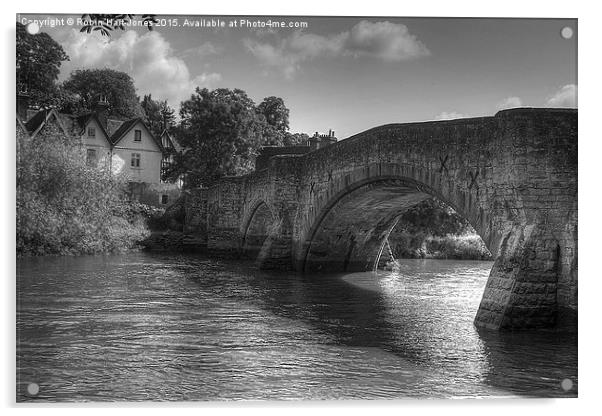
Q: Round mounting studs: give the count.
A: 4